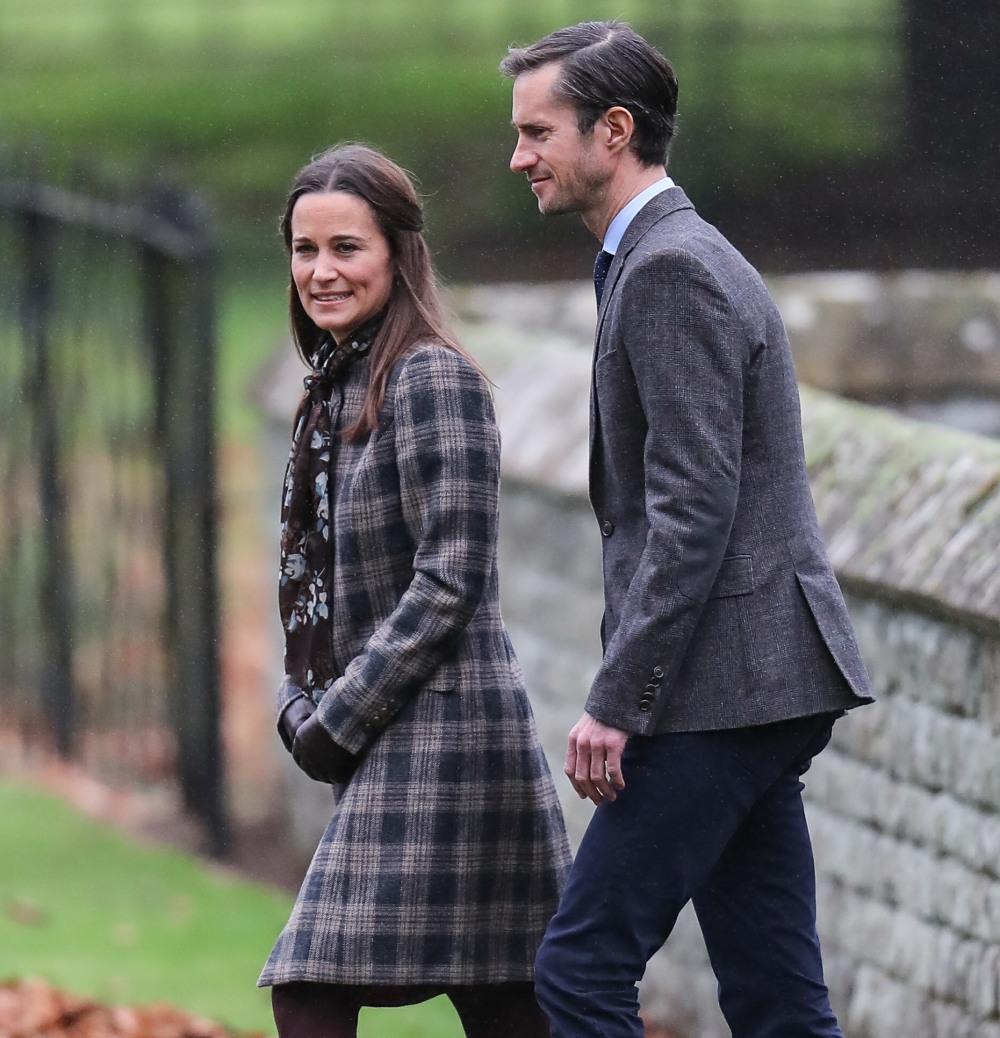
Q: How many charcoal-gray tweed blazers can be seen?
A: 1